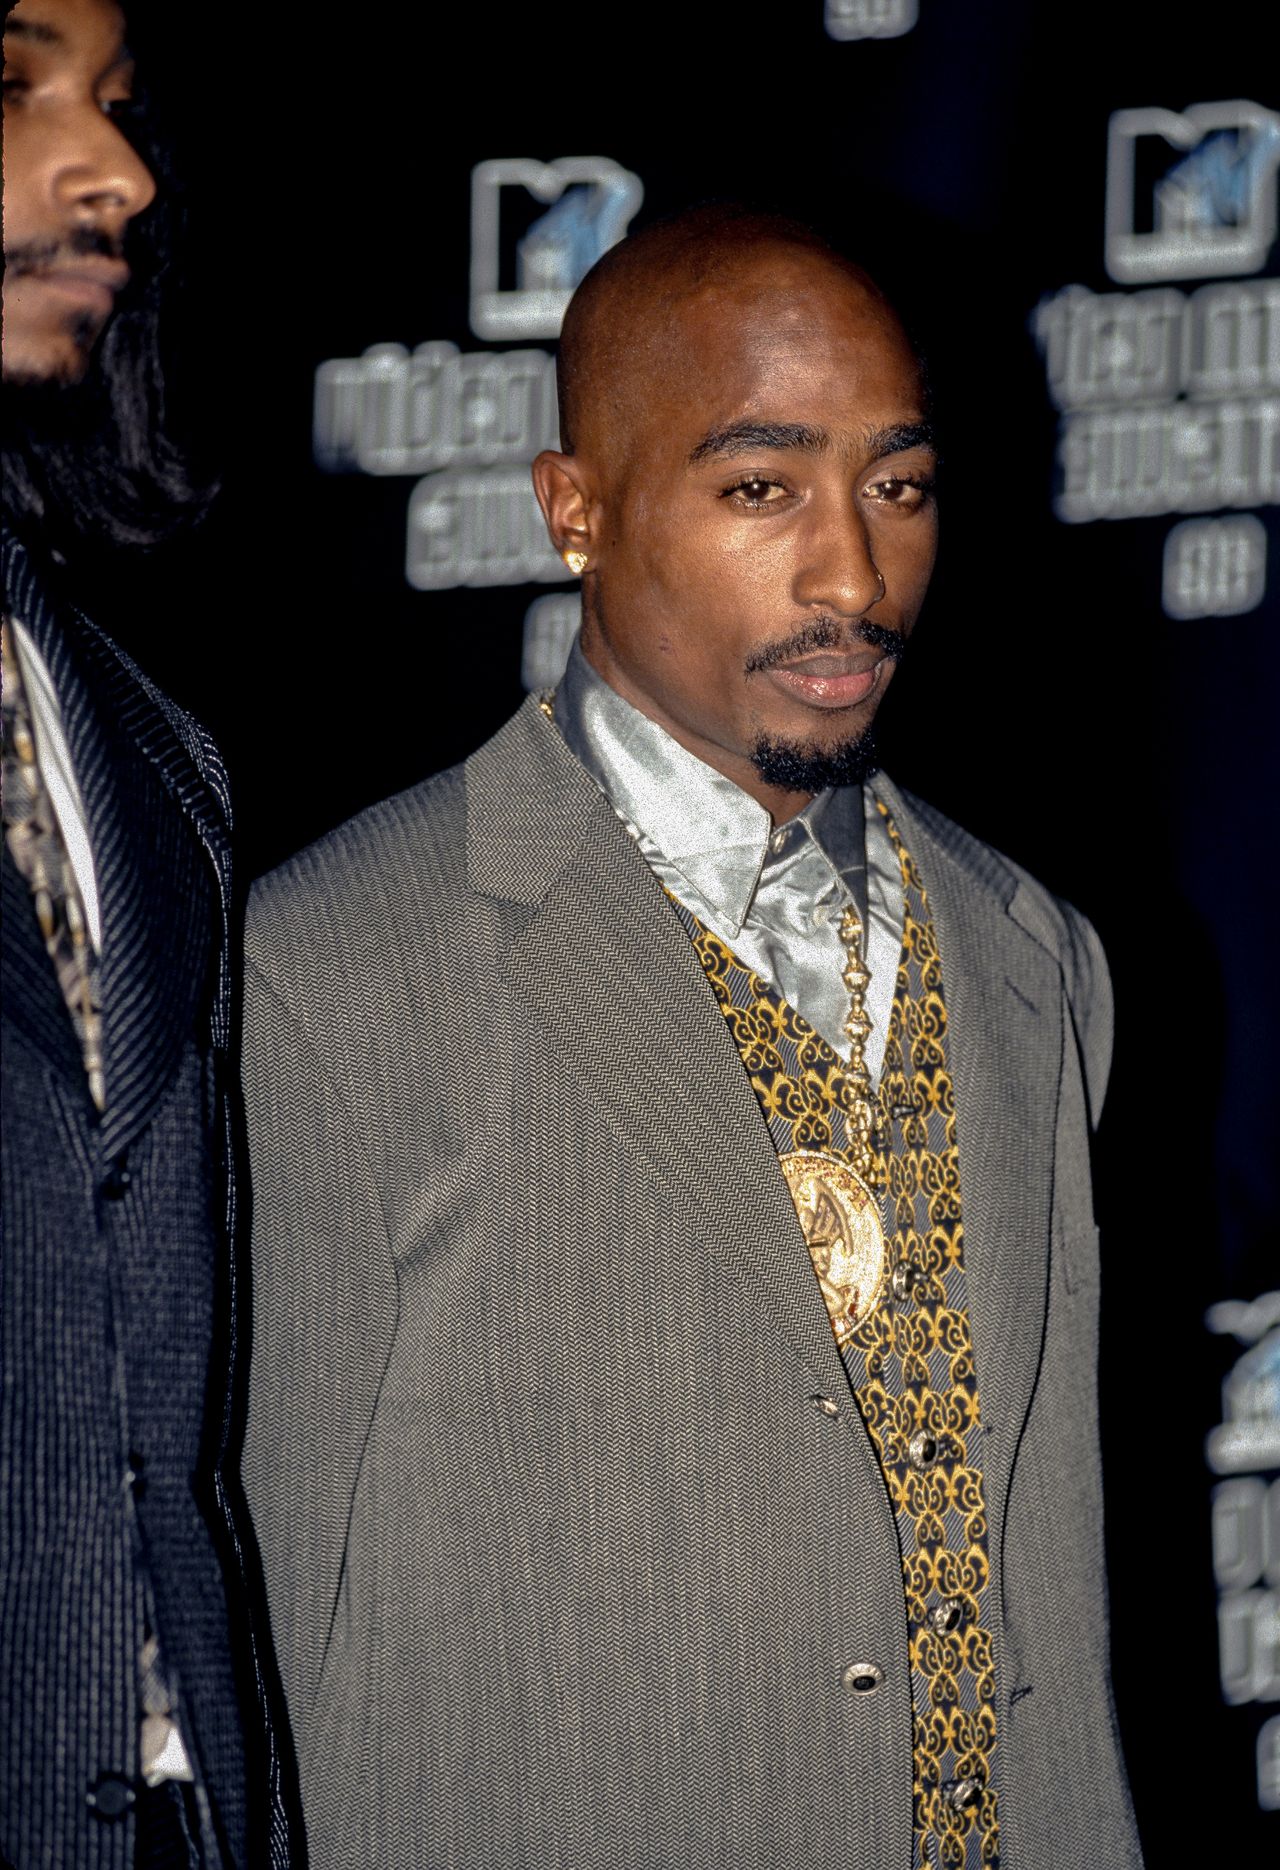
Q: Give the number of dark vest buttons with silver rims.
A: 4